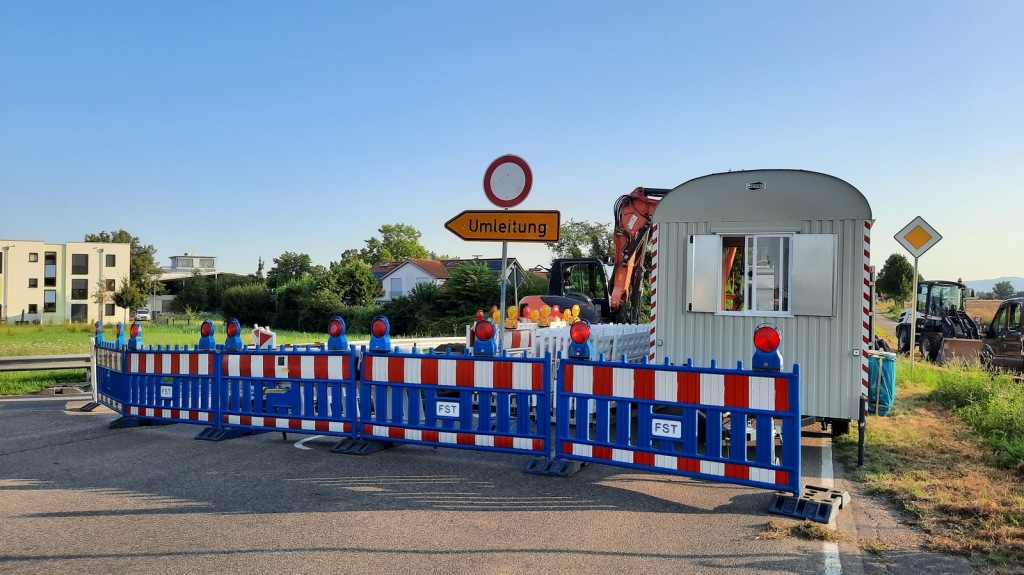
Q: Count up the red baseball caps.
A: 0